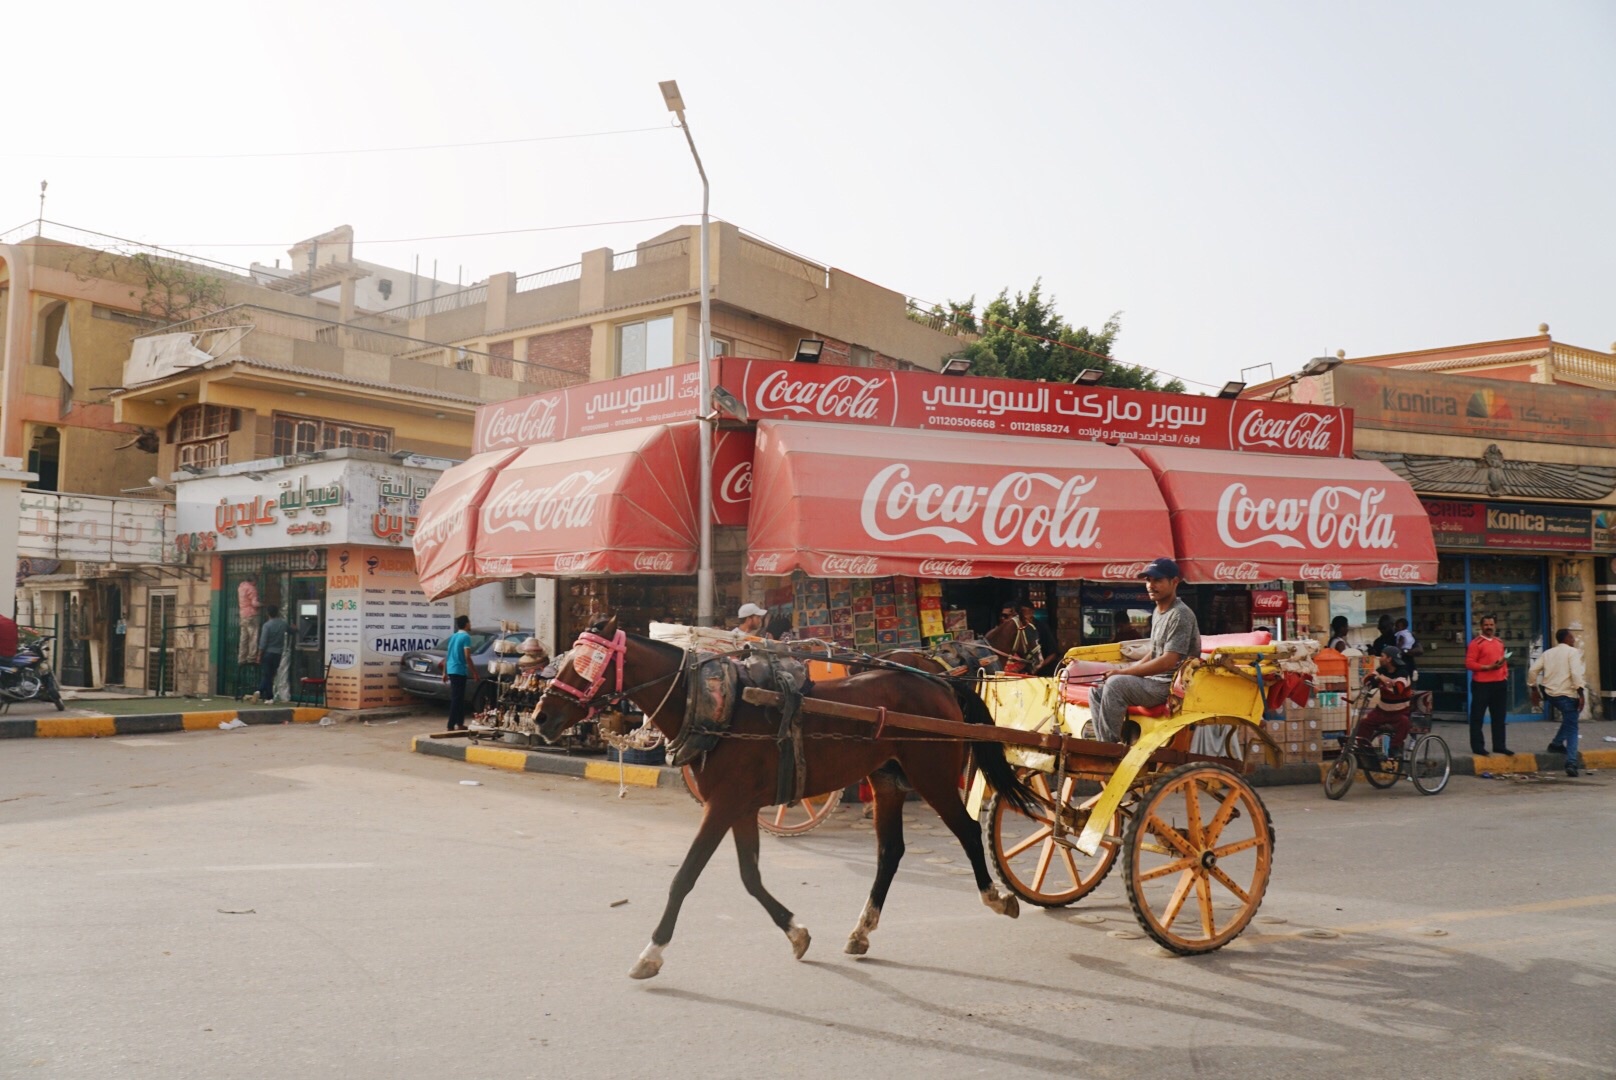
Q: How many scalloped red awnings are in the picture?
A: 4